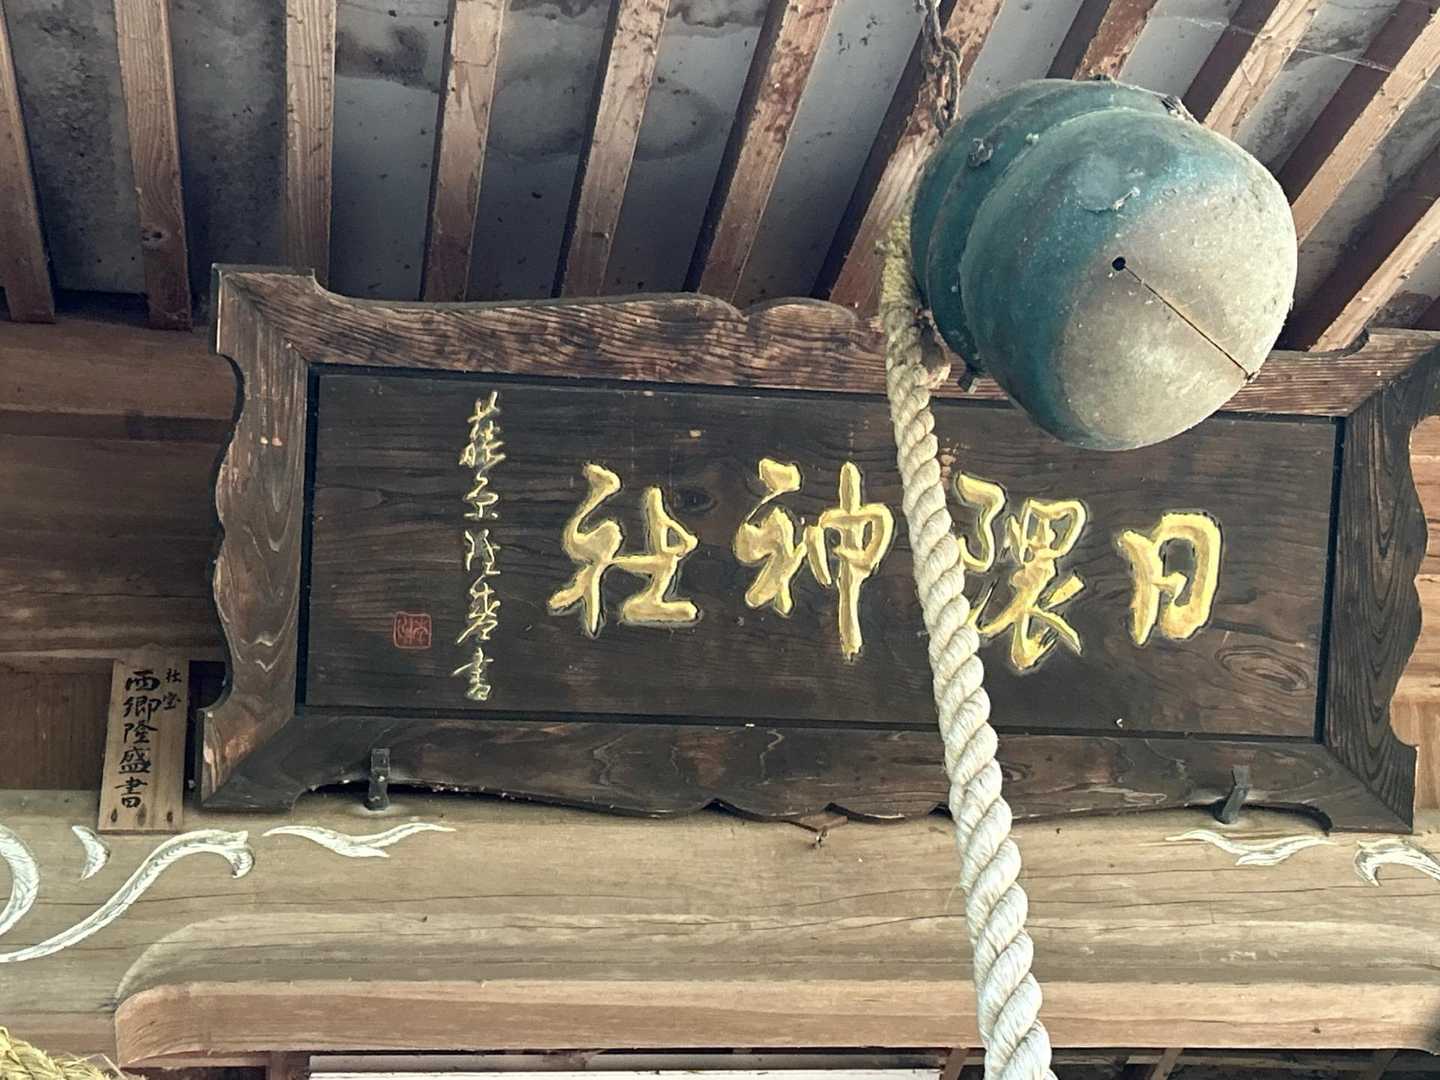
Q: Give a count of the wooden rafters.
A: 11